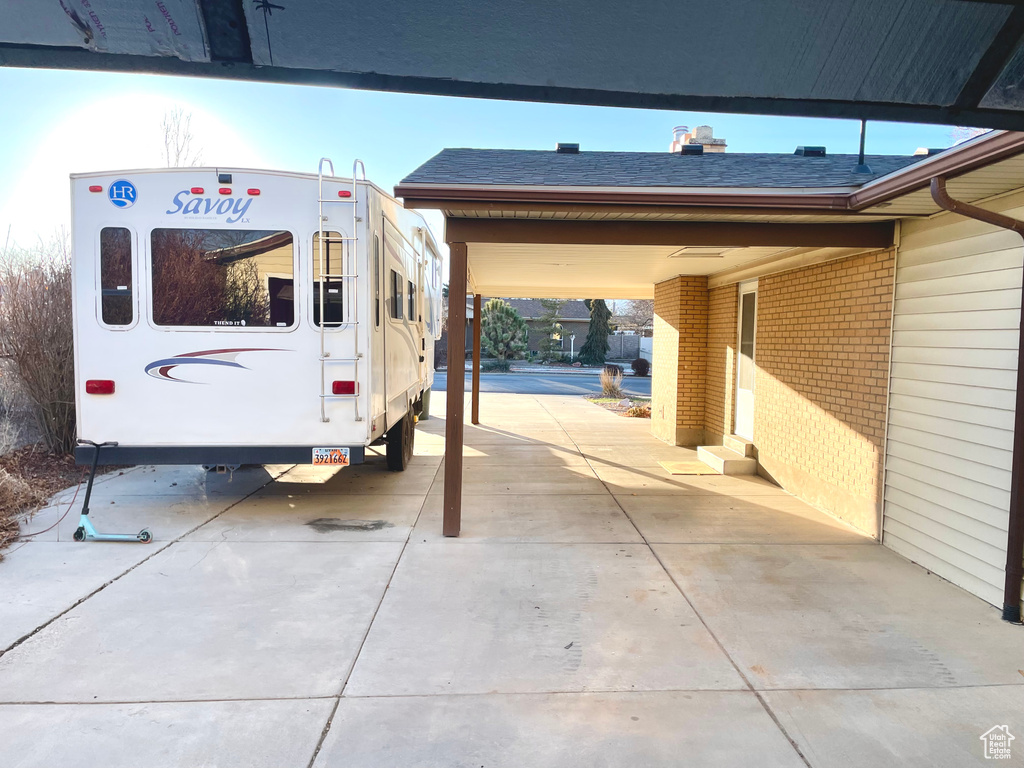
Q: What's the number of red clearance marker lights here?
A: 5